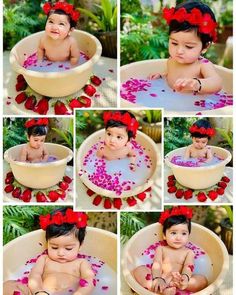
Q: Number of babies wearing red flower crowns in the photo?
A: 7